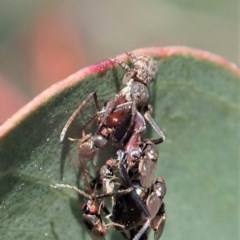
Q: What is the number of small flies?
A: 6